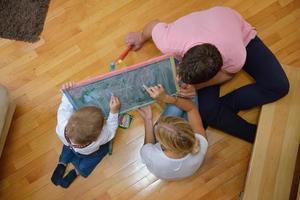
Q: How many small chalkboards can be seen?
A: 1